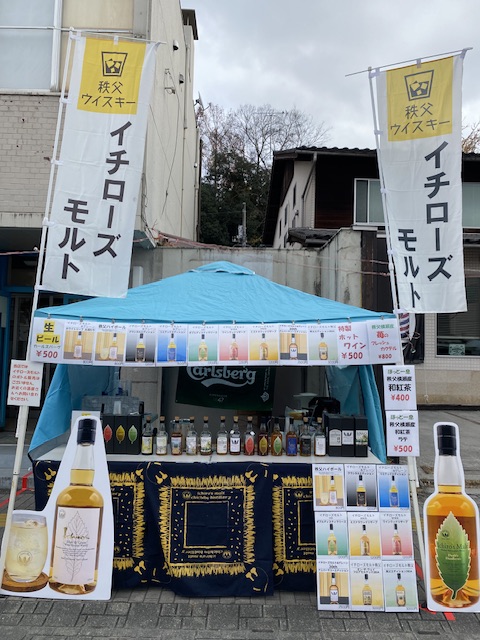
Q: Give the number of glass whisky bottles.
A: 13